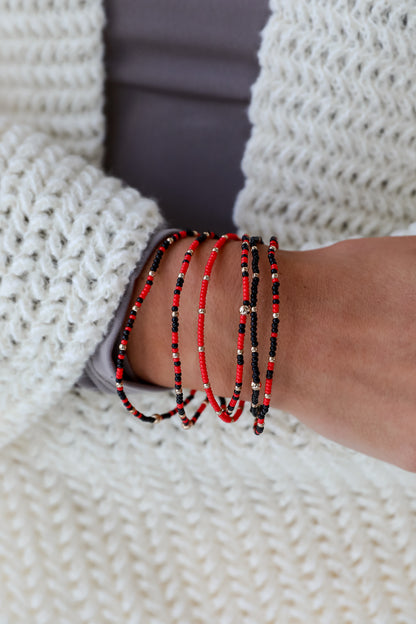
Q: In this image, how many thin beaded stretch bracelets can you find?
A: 6